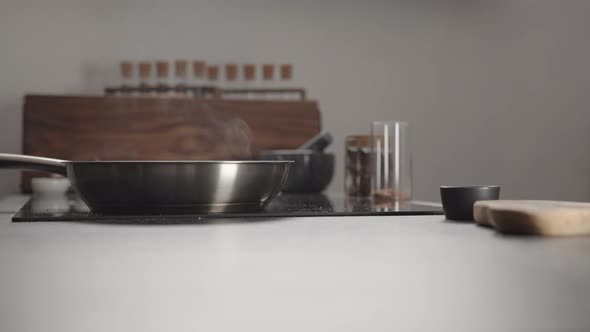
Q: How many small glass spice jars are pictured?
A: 10